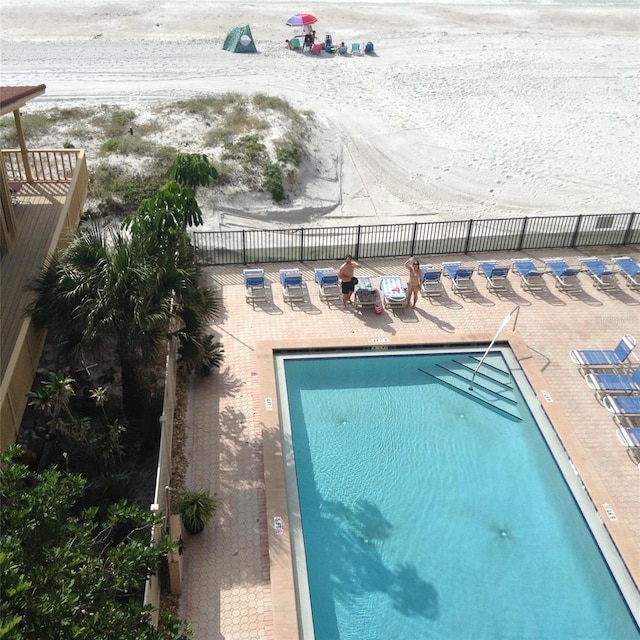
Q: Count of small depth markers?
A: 5